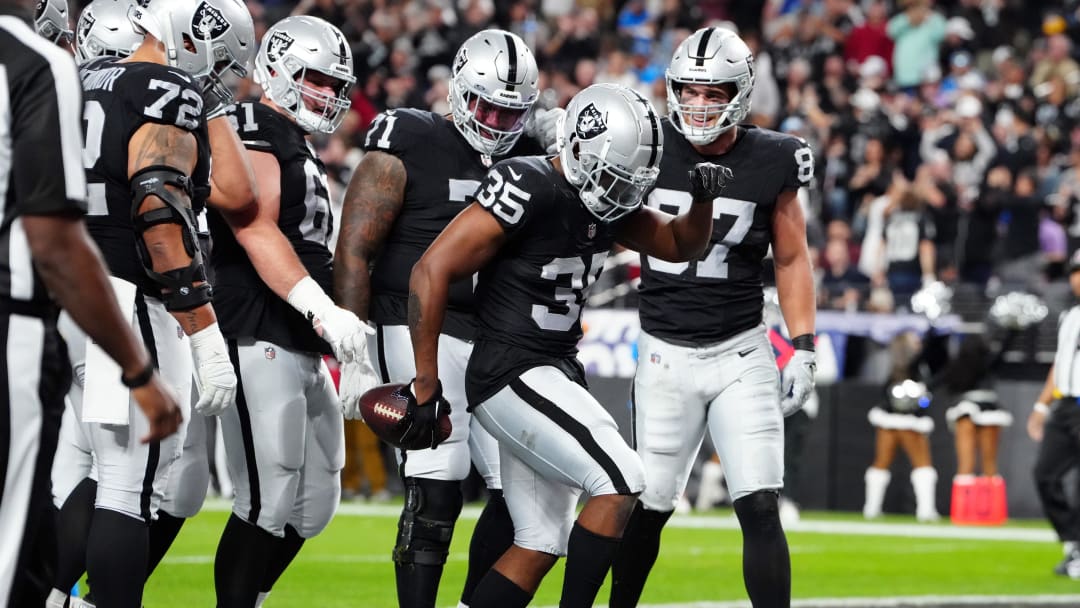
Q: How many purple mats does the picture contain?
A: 0